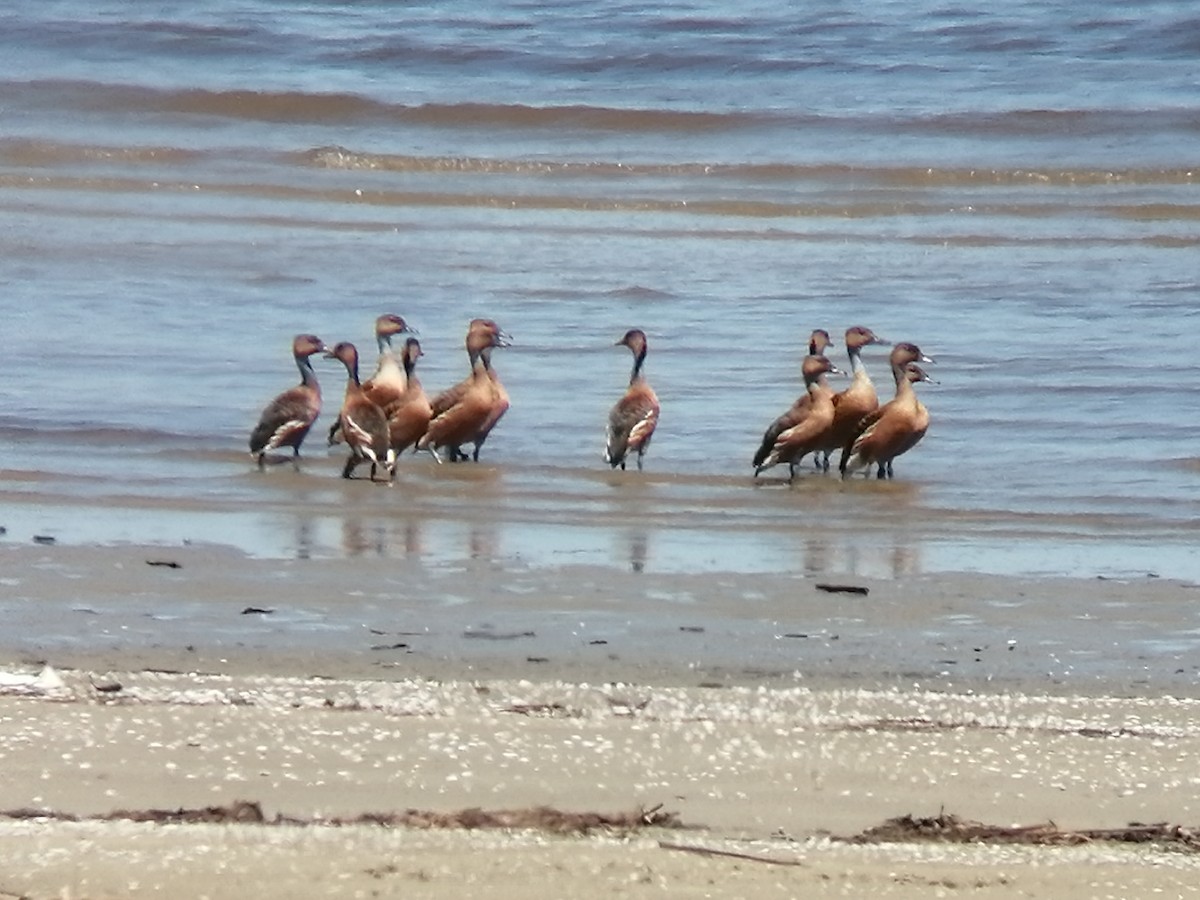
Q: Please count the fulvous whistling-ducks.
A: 12